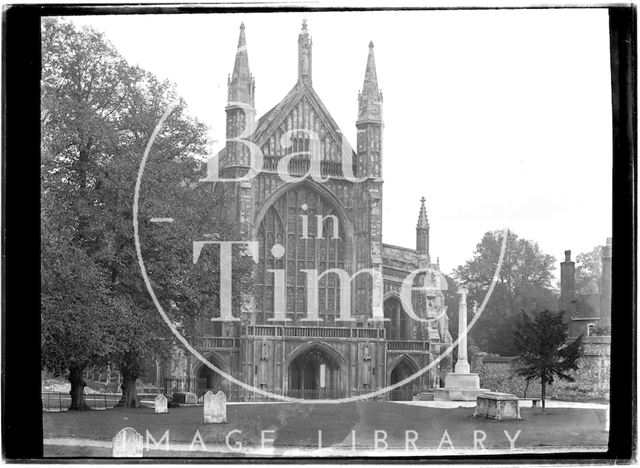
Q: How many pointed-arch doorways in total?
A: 3